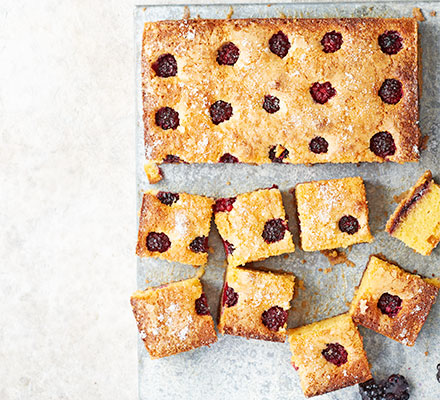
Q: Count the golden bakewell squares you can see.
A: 8